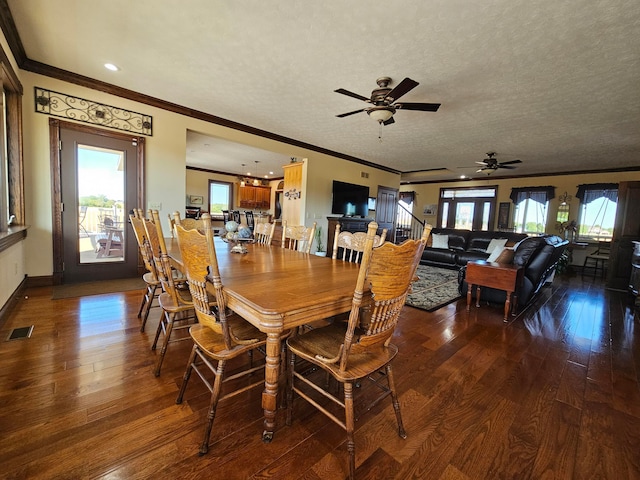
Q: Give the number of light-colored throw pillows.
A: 3